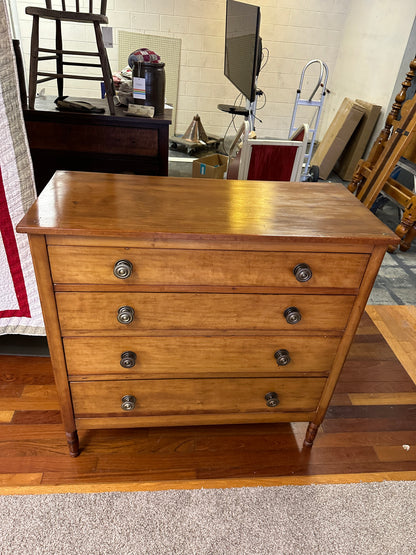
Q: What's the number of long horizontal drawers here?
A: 4